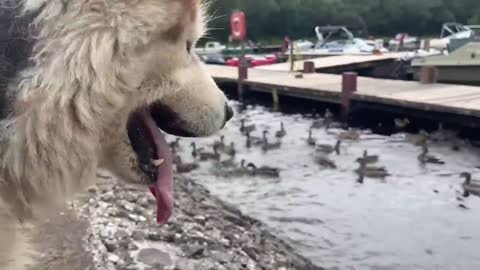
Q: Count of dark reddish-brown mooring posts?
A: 4